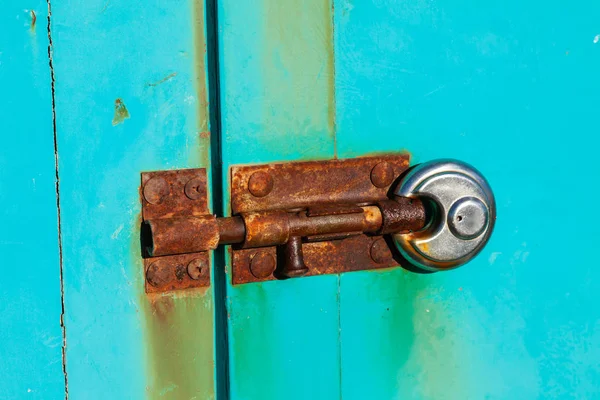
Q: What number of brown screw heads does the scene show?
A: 8